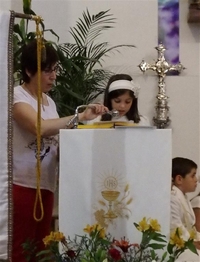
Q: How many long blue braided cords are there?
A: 0